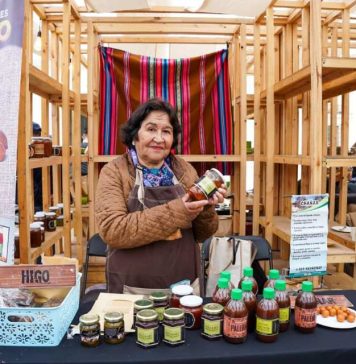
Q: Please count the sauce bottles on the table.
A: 9